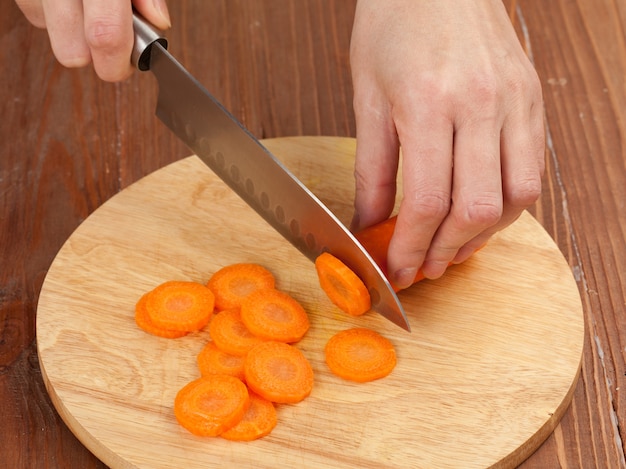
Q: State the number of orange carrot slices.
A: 11